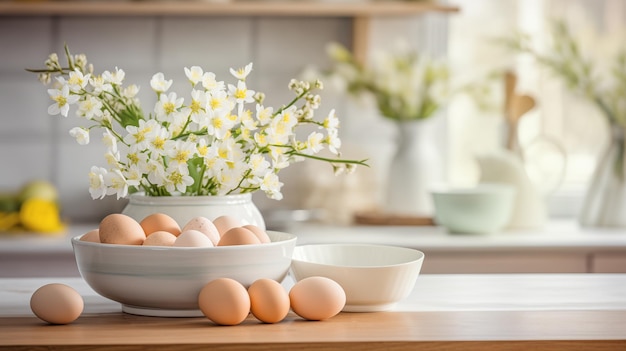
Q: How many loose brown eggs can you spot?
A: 4